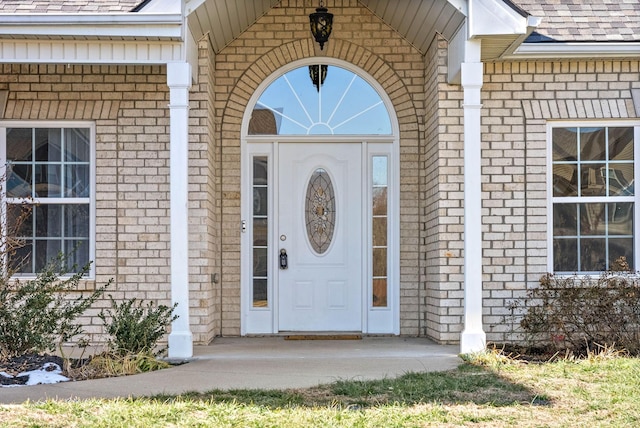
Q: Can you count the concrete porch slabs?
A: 1